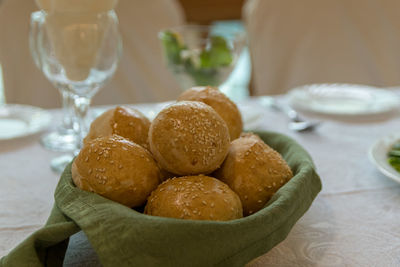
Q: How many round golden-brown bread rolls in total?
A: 6